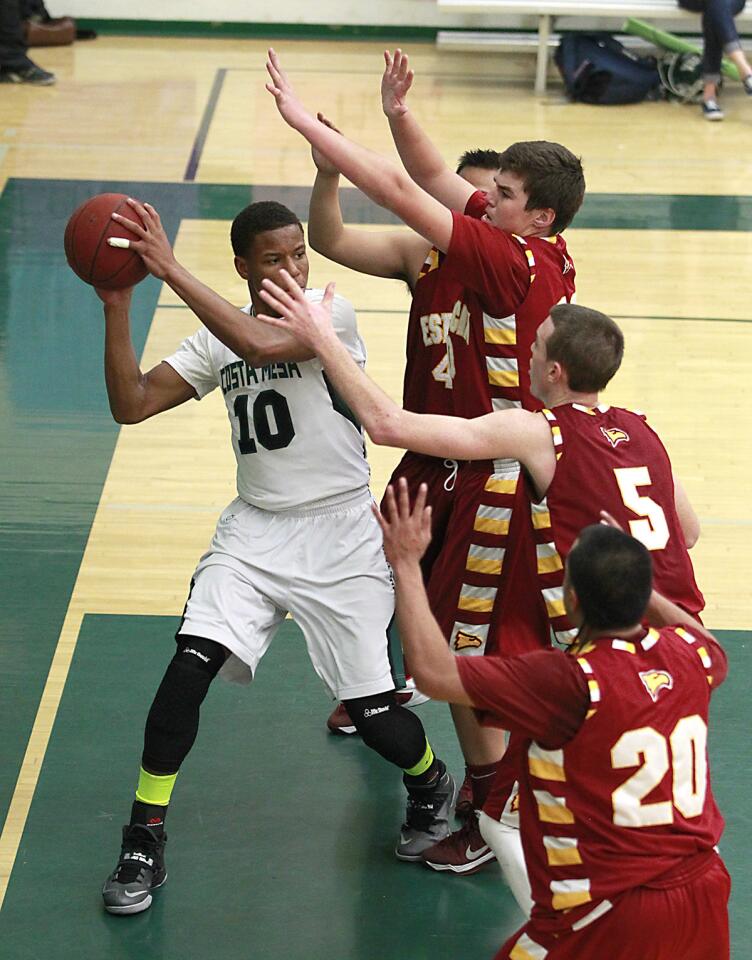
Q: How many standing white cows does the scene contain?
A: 0